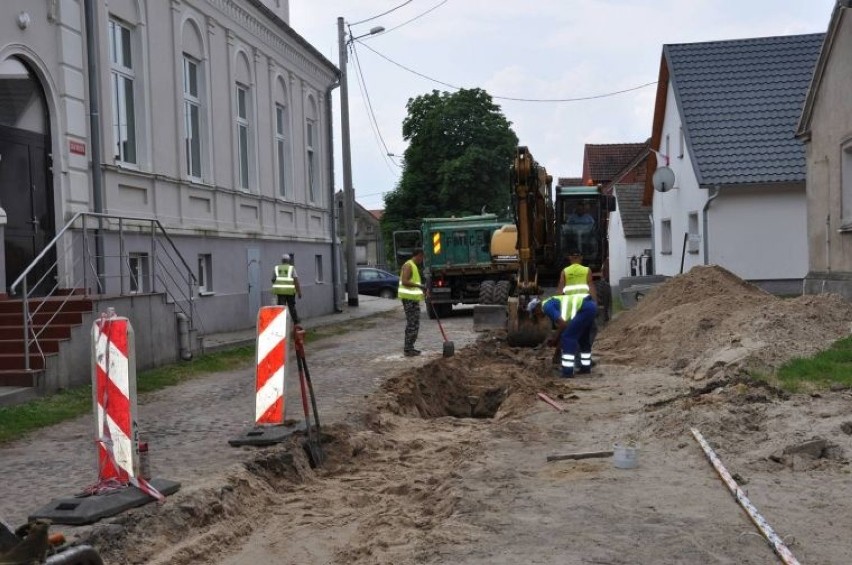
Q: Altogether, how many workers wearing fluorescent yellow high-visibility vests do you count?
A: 4